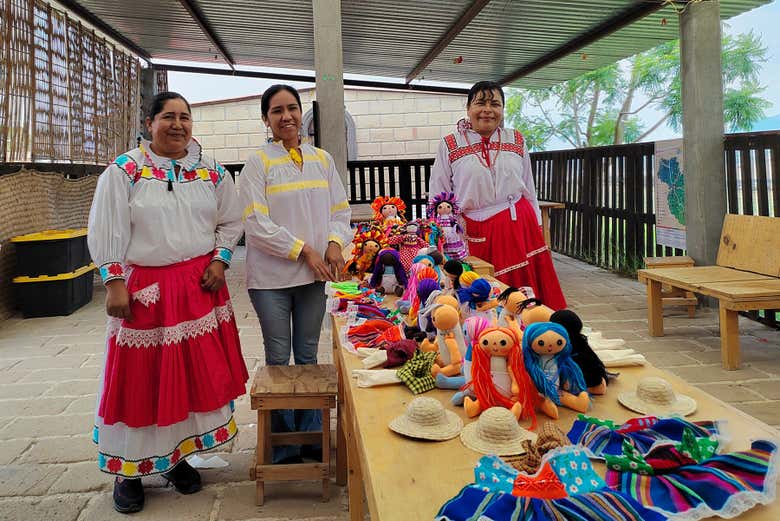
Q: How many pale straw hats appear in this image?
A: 3